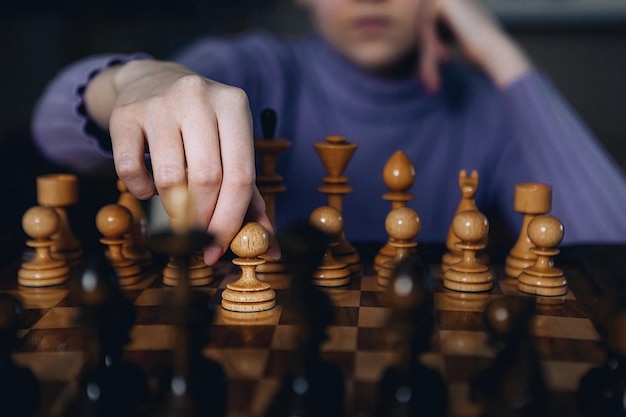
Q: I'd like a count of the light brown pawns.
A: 8